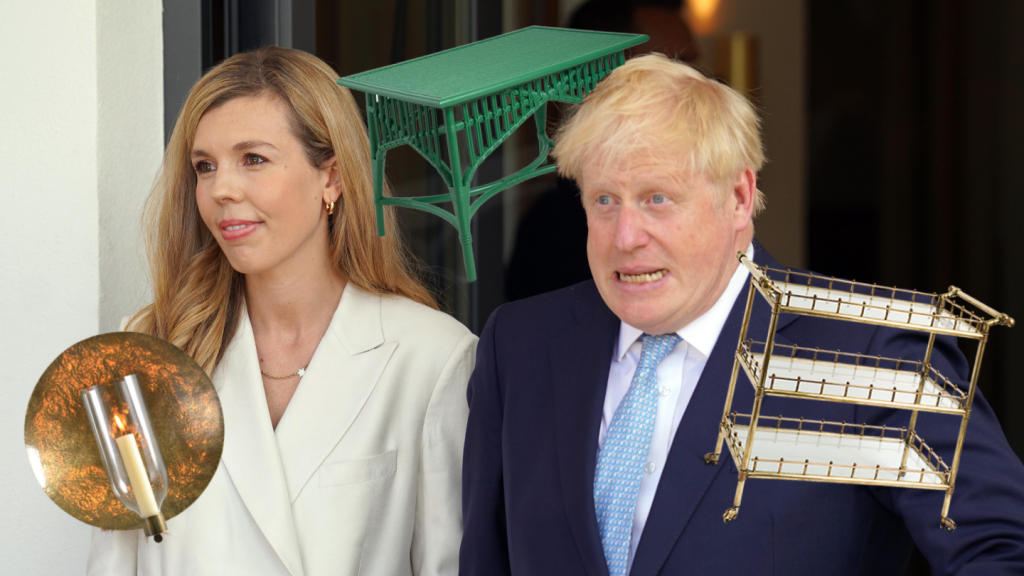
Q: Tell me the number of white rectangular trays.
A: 3